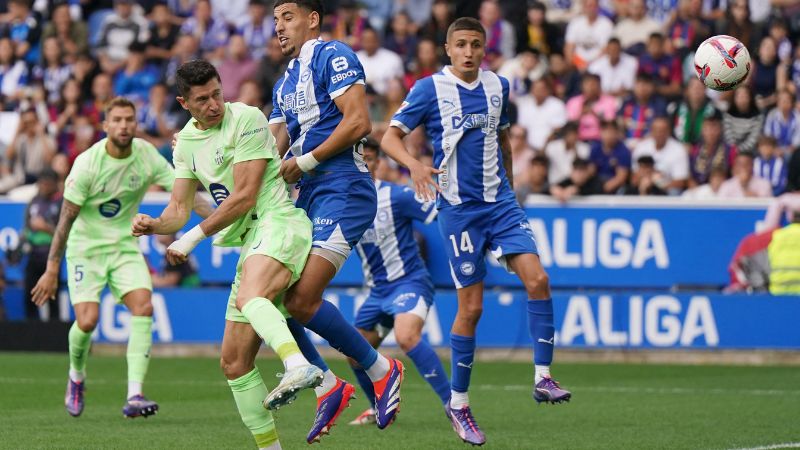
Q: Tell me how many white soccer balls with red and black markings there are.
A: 1